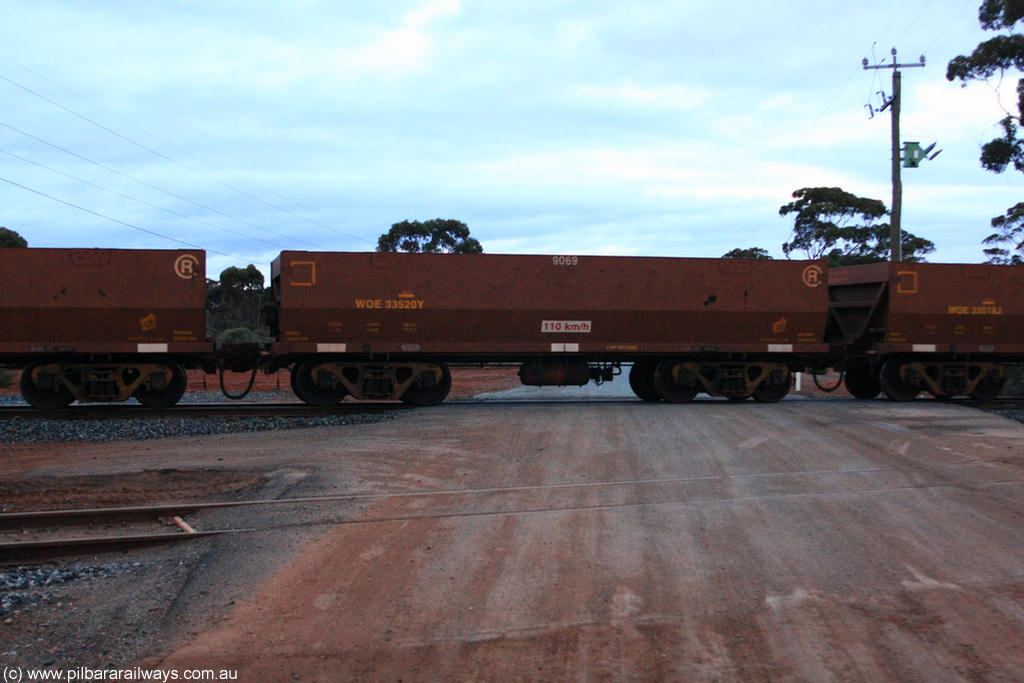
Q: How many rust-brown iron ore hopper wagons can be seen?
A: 3